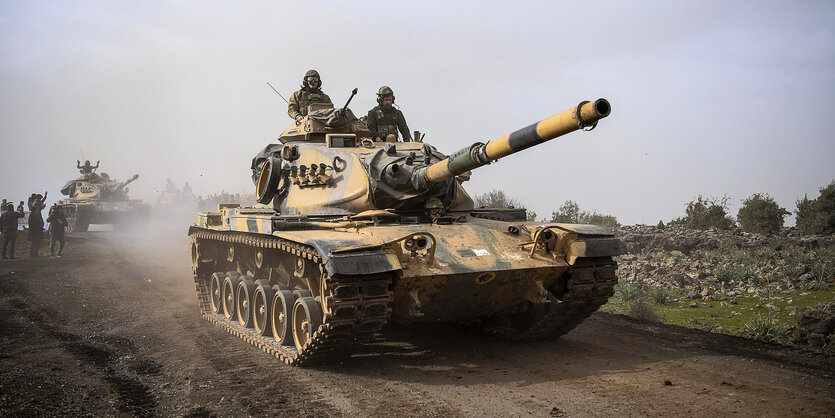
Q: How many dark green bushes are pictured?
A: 3